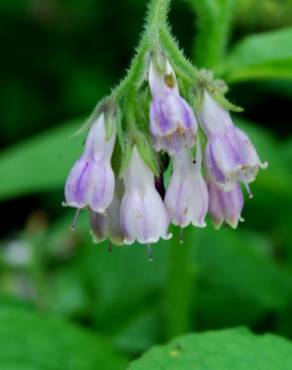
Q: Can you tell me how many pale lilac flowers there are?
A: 7